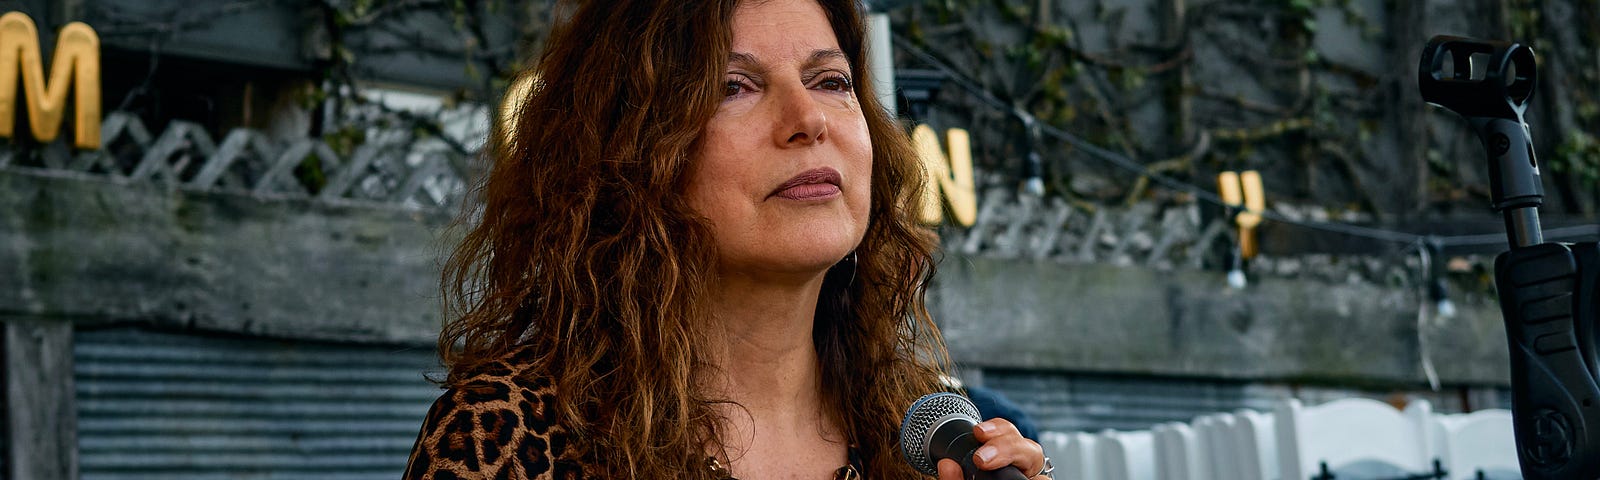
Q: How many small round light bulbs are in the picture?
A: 3